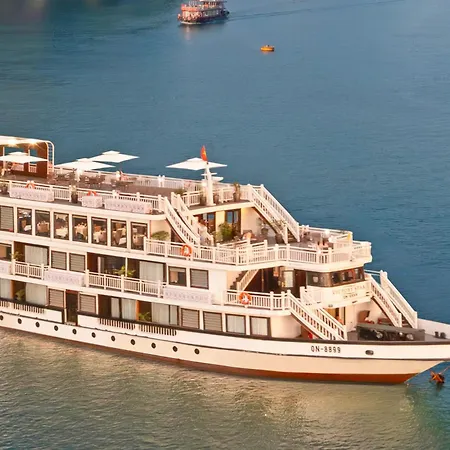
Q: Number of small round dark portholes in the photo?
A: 11